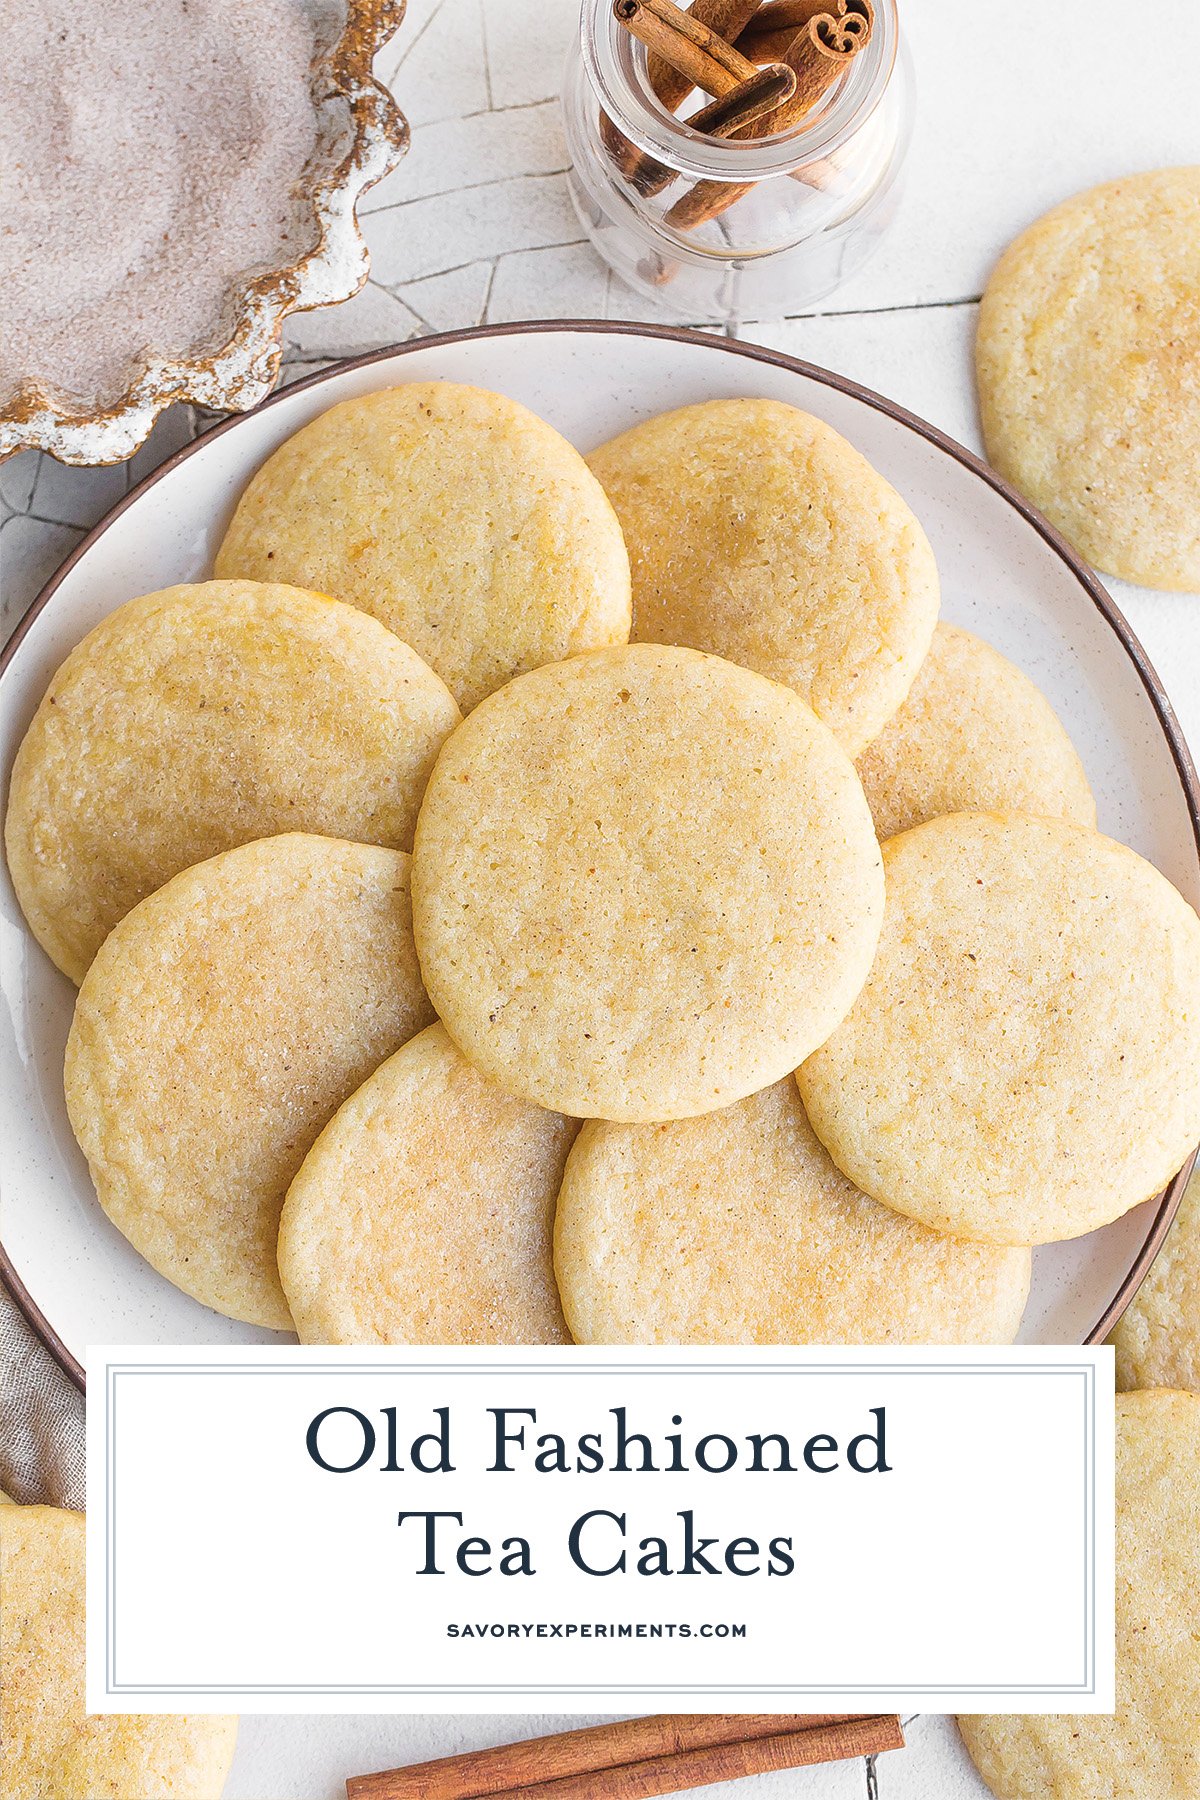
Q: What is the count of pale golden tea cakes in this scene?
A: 13